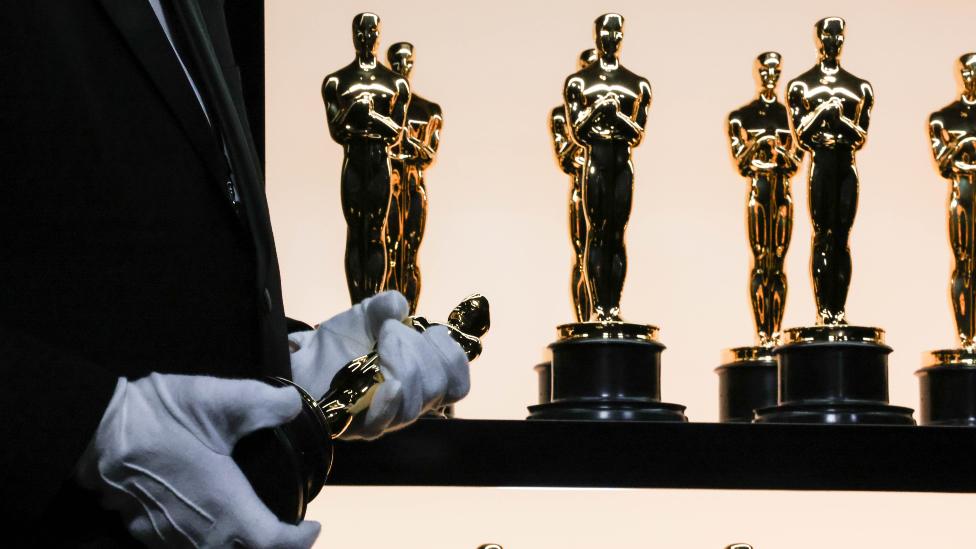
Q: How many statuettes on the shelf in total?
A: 7